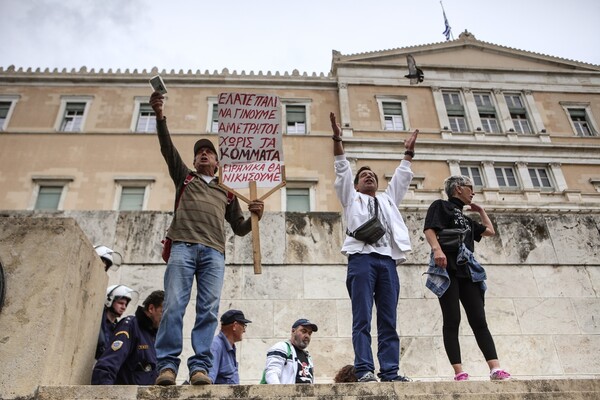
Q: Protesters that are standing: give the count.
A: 3